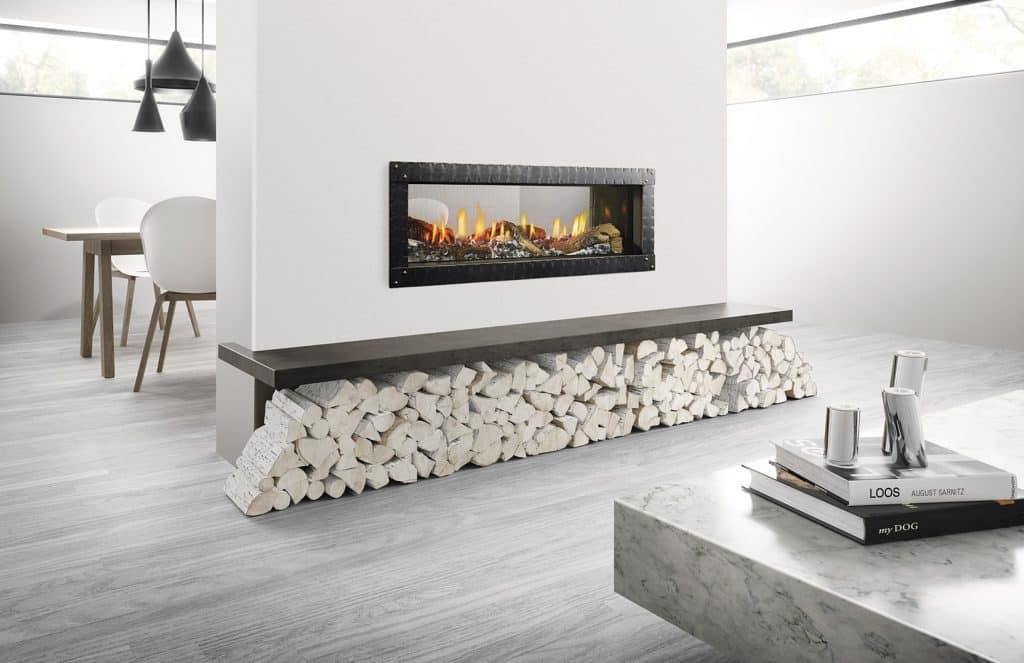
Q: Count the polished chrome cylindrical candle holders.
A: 3